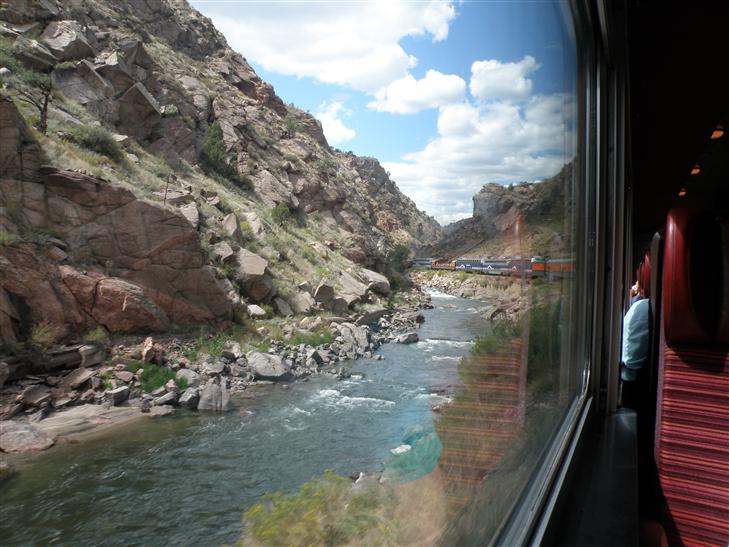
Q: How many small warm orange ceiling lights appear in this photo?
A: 3